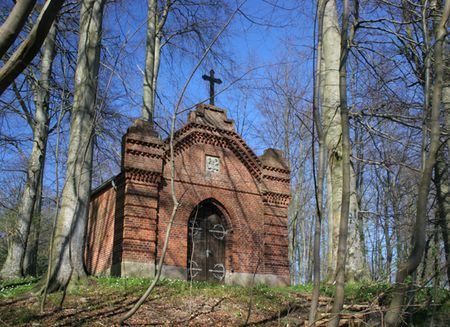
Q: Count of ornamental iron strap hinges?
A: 4